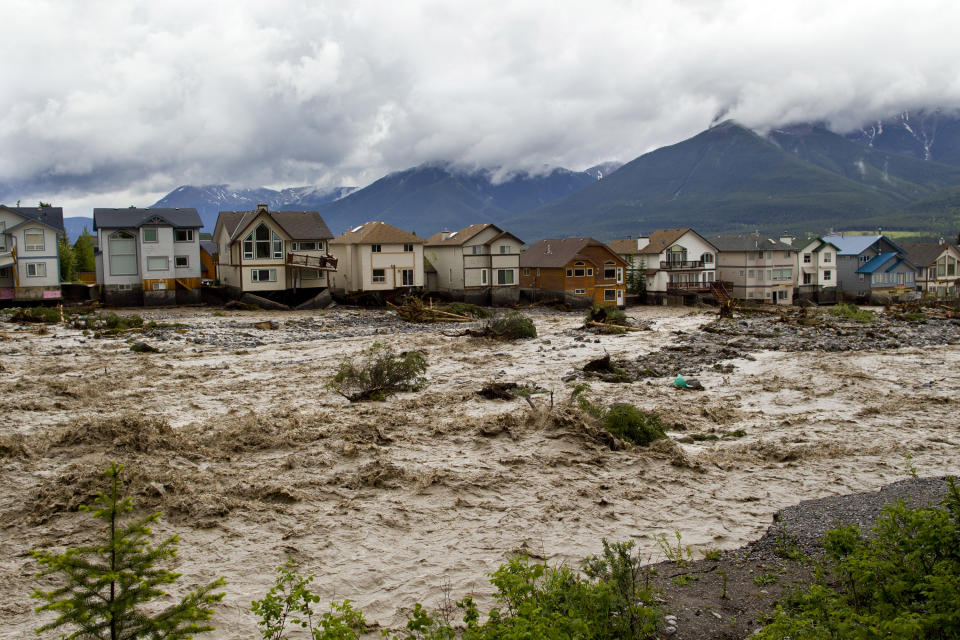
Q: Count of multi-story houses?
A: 11